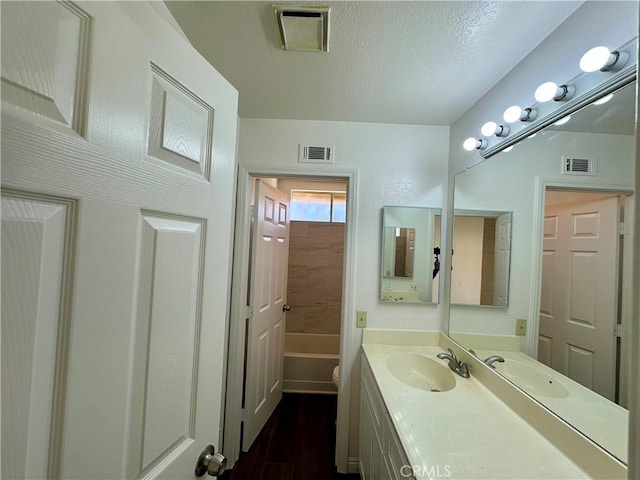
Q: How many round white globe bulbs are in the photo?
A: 5